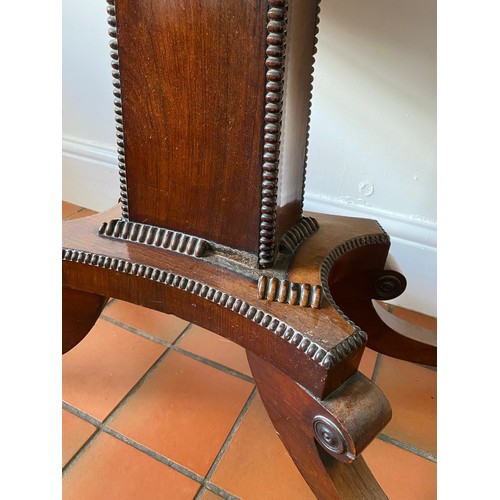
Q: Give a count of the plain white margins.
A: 2